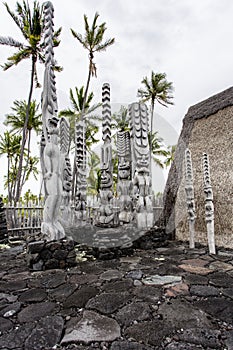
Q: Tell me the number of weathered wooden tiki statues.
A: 8